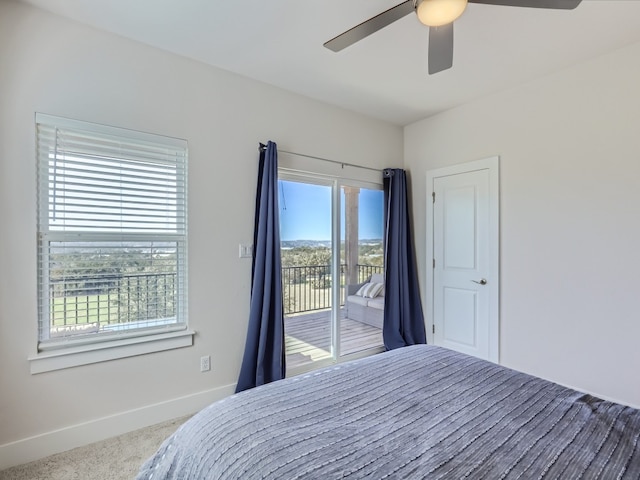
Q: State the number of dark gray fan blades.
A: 3